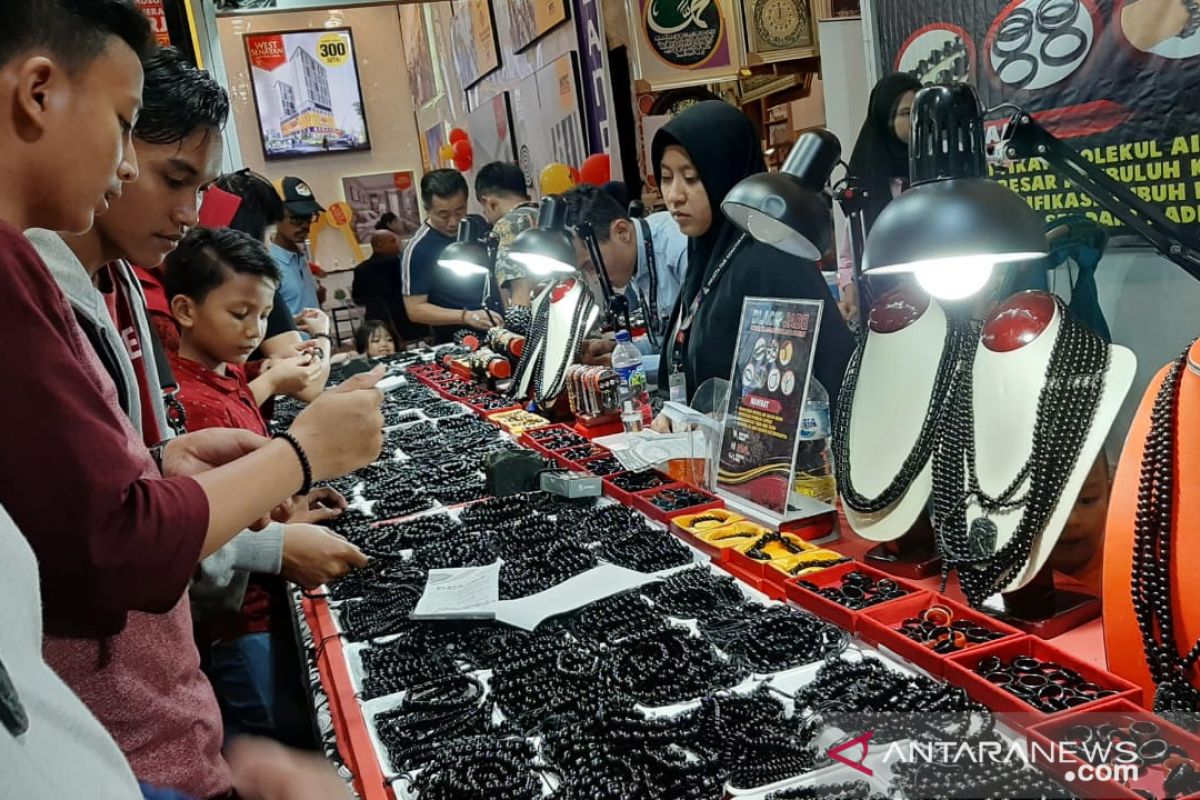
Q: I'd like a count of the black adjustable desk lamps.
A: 4